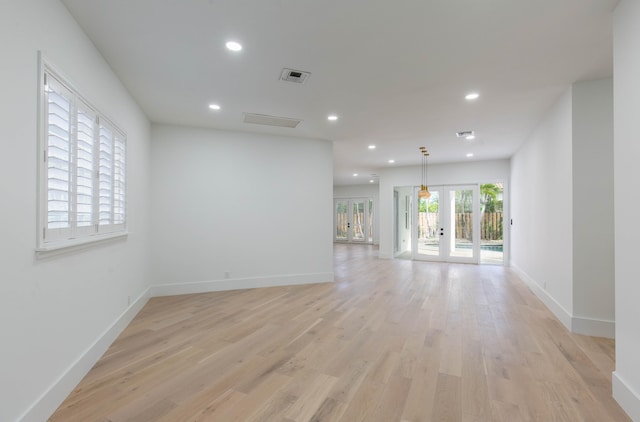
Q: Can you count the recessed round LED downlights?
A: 10